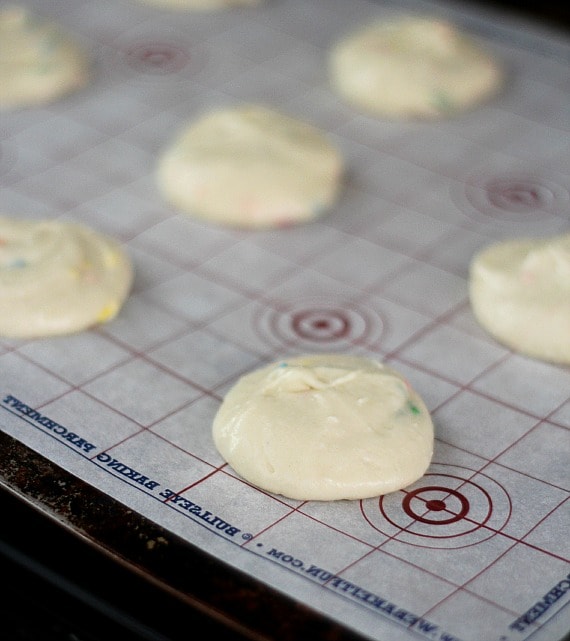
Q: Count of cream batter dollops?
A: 7